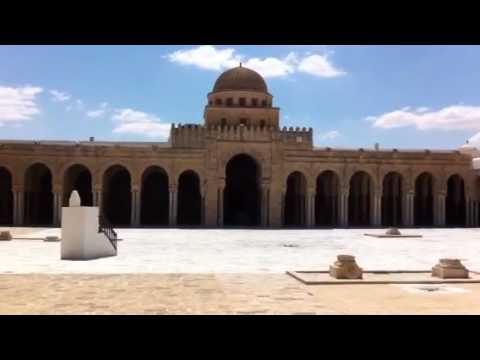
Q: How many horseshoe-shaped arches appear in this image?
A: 13